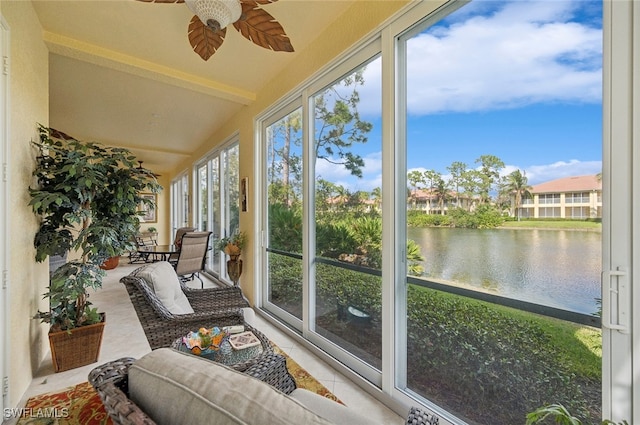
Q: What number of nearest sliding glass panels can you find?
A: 3